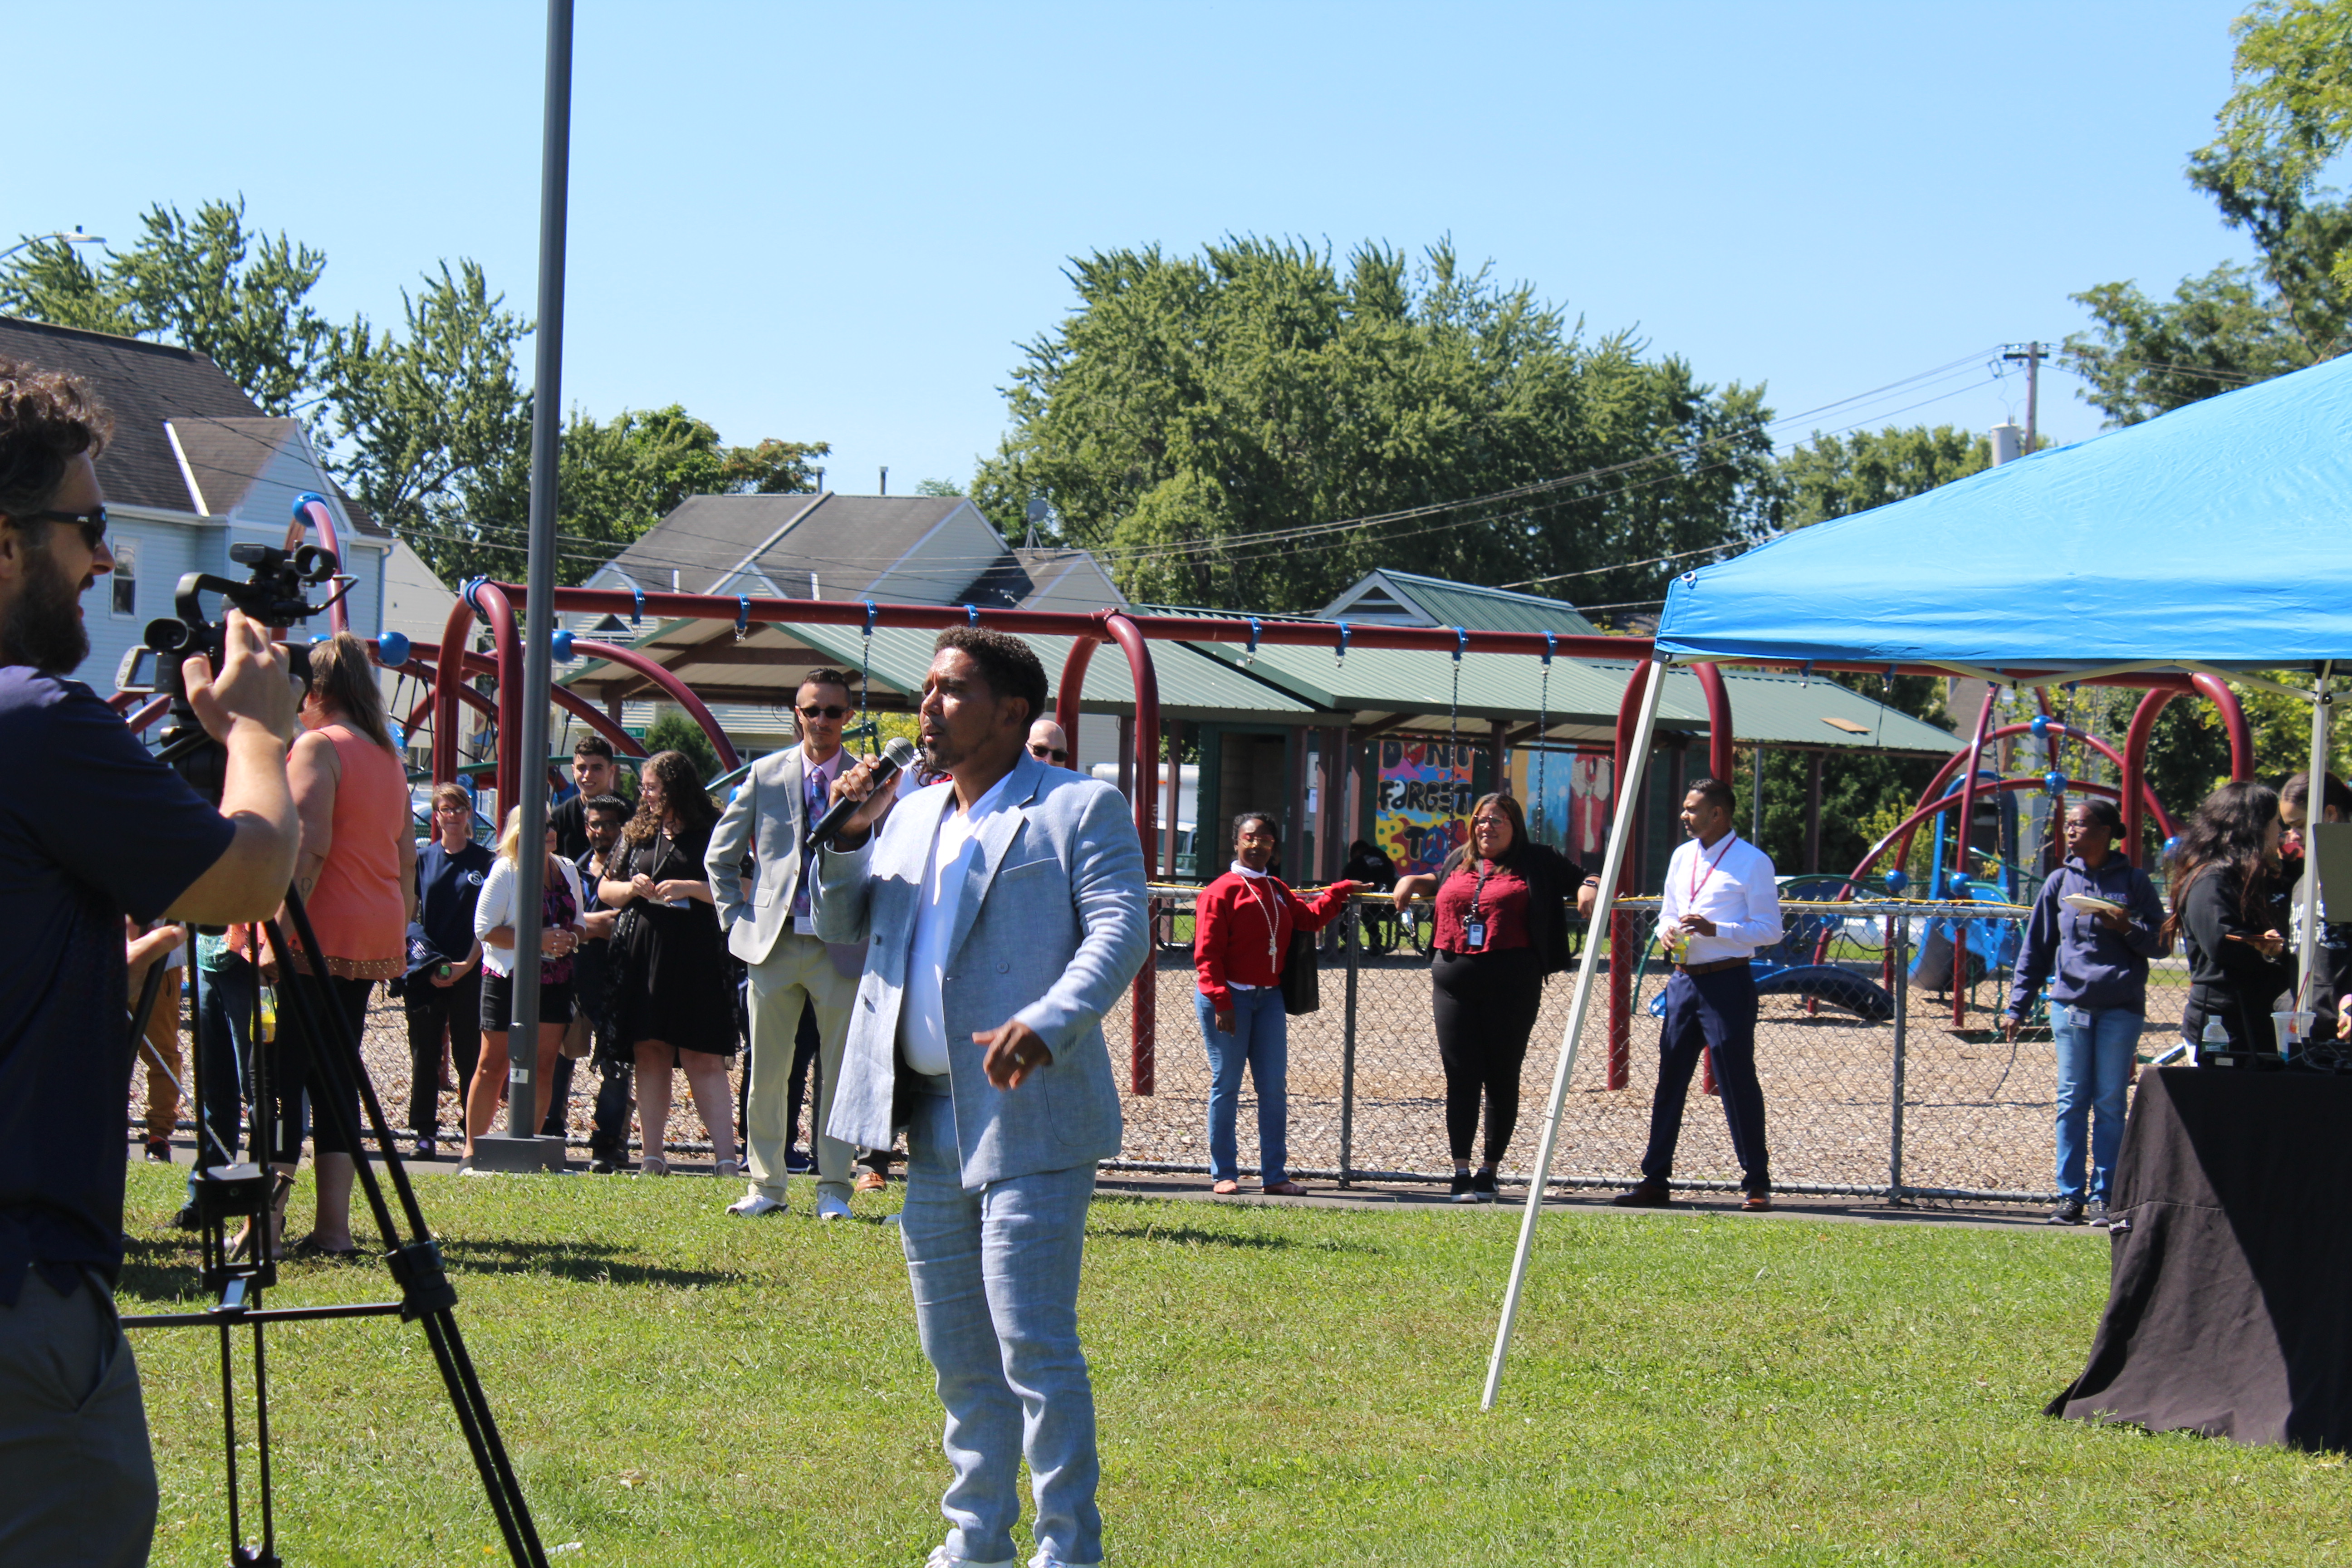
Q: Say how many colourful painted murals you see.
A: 2